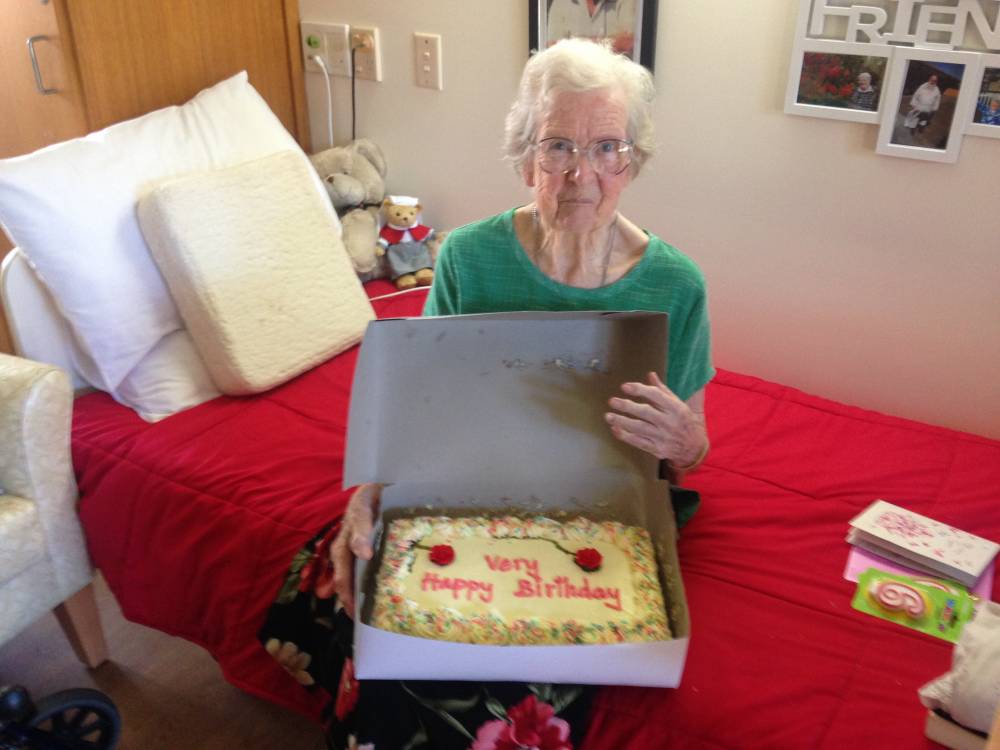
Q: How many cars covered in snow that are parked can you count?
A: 0